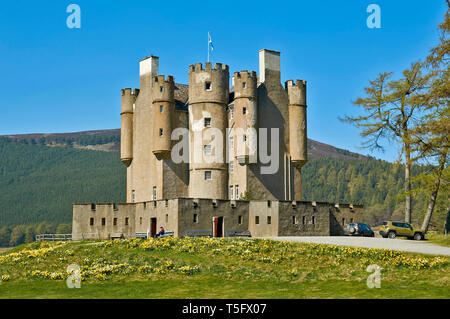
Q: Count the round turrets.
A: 5